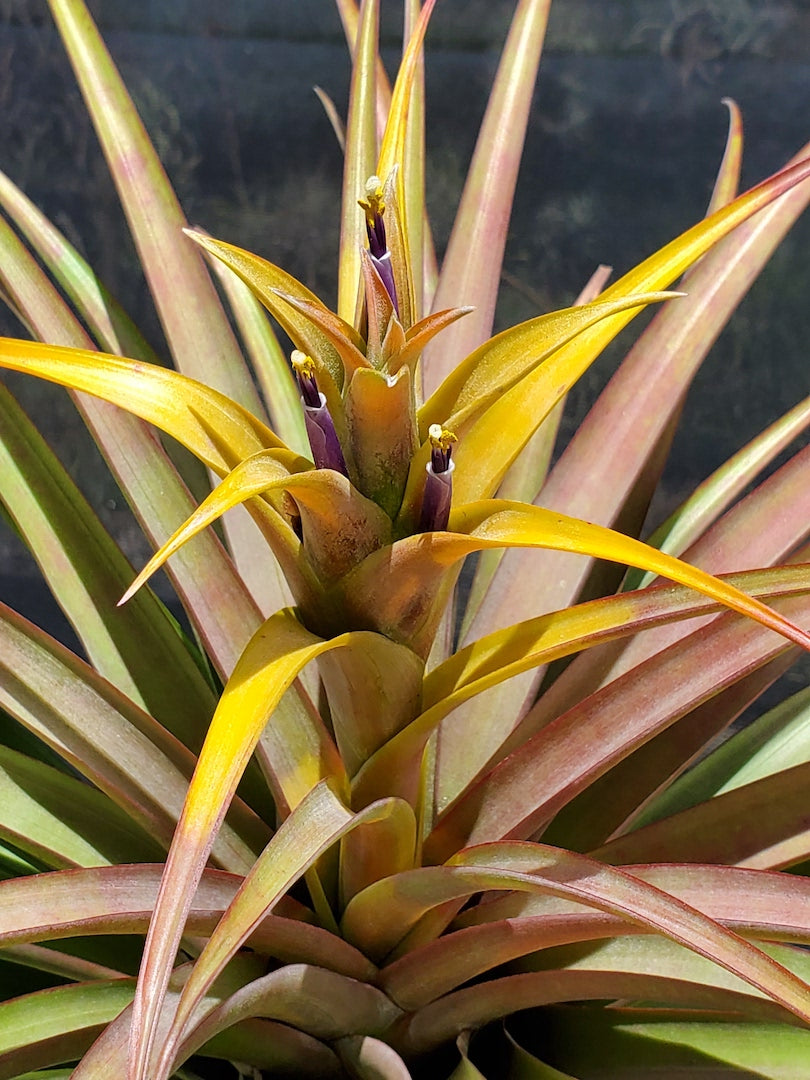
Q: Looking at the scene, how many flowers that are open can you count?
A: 3